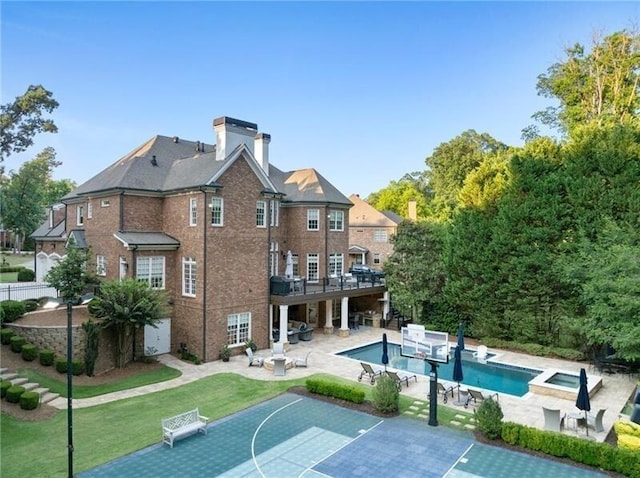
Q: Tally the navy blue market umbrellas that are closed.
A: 4